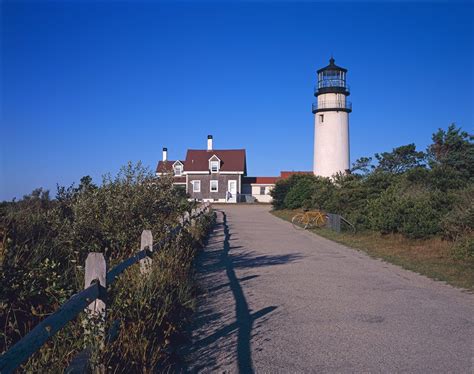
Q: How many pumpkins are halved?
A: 0